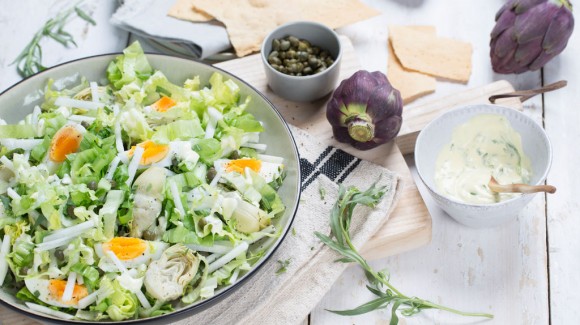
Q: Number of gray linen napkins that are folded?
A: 1